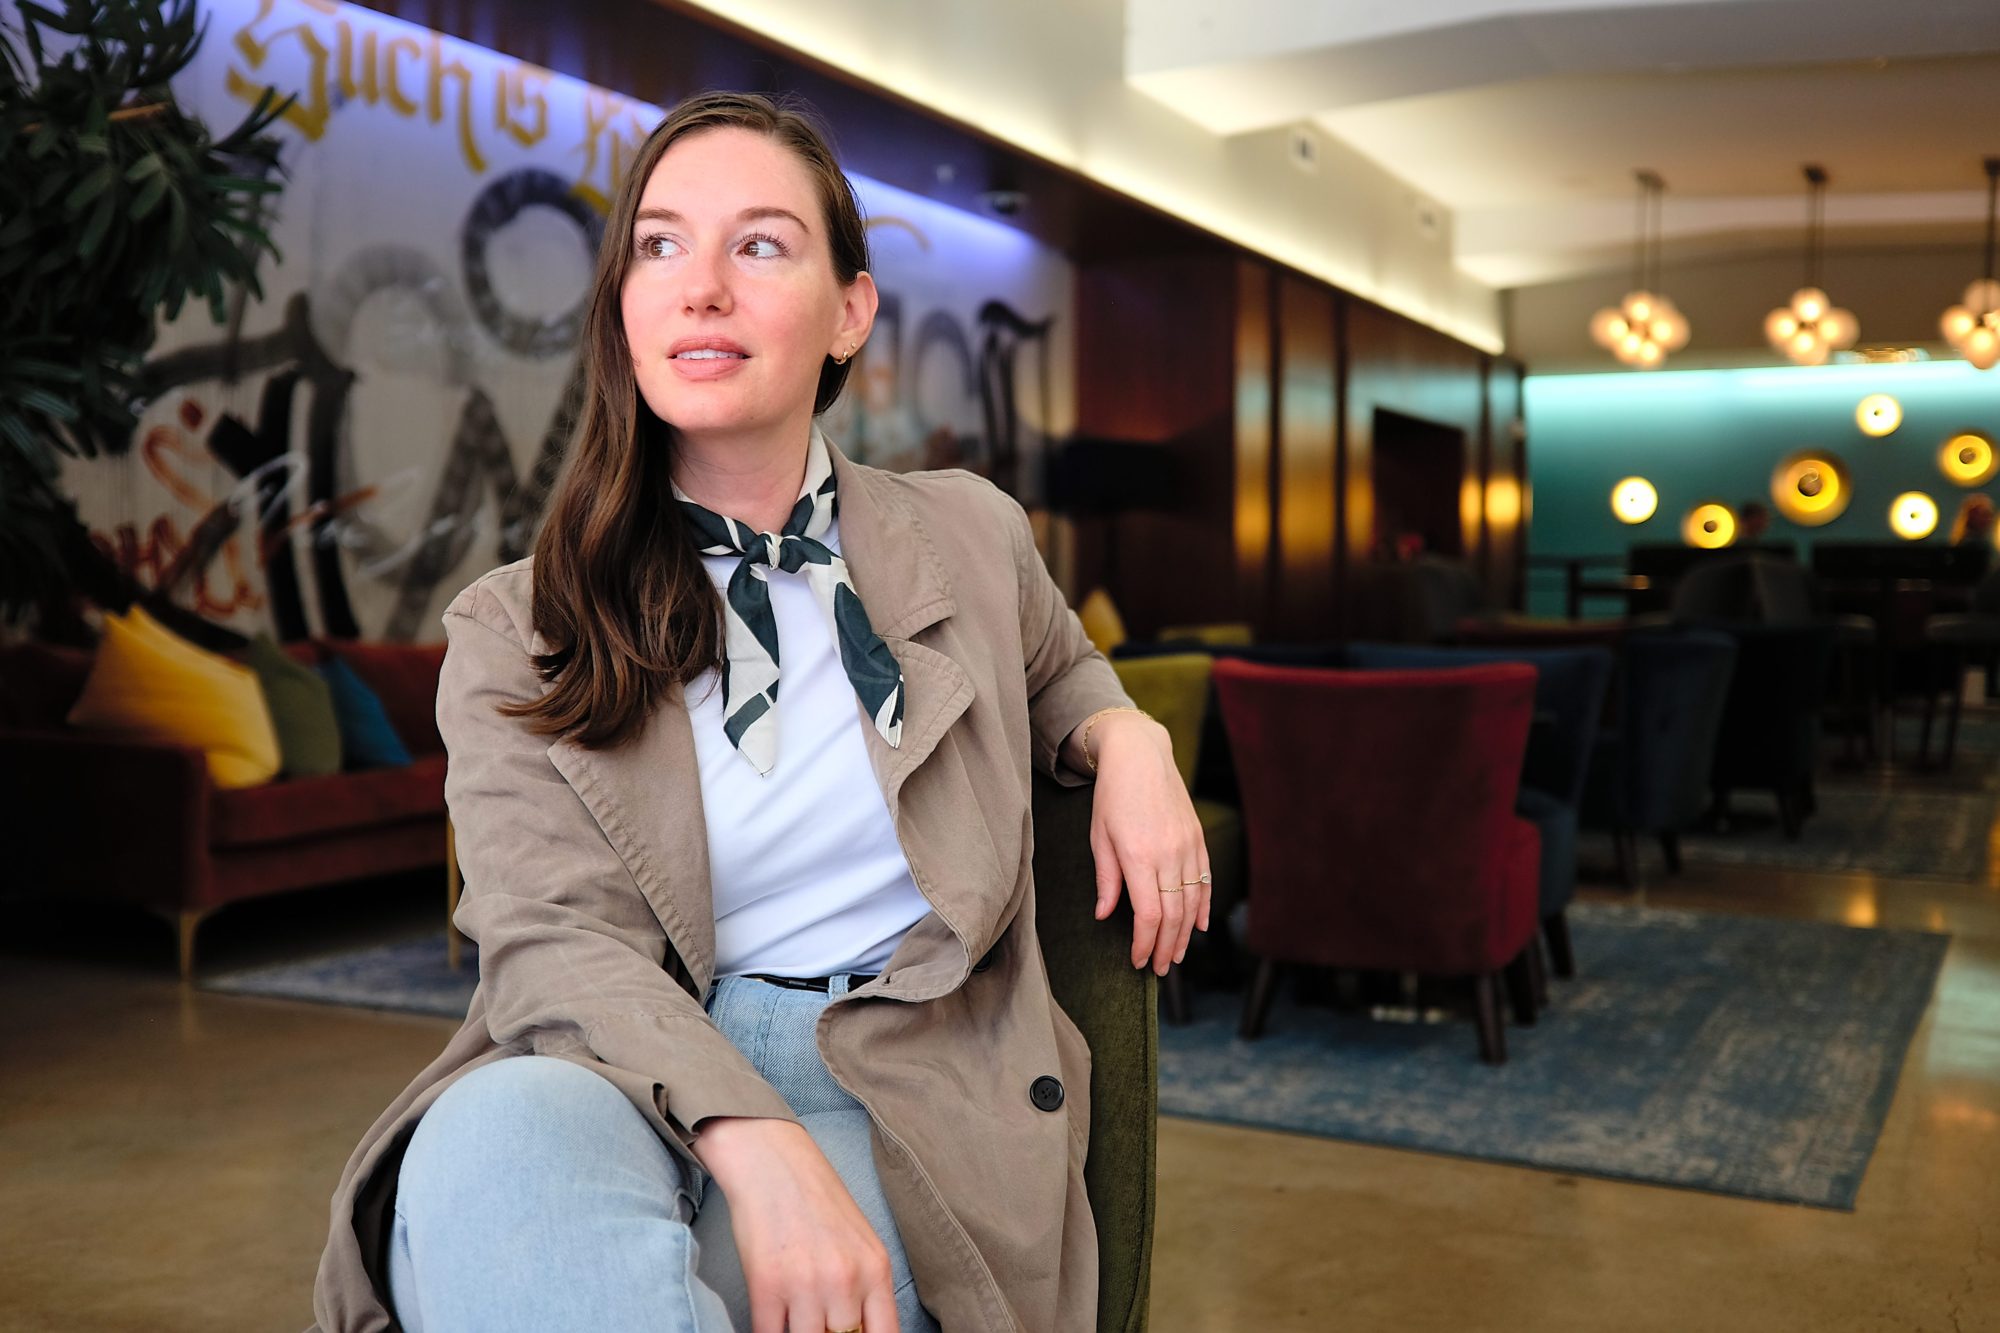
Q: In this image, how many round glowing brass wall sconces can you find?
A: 6